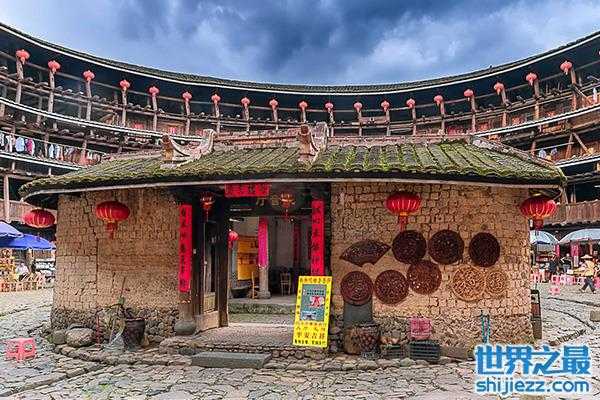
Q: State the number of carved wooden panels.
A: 9